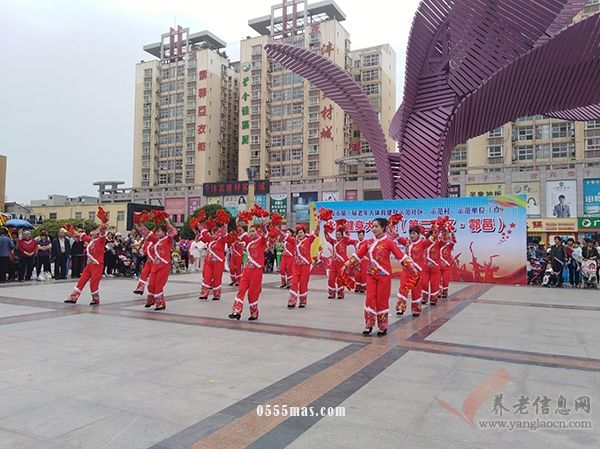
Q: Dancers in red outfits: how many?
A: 14